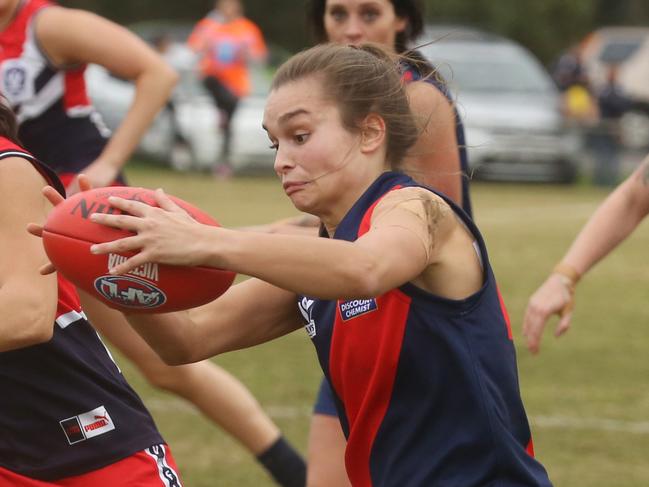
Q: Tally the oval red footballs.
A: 1